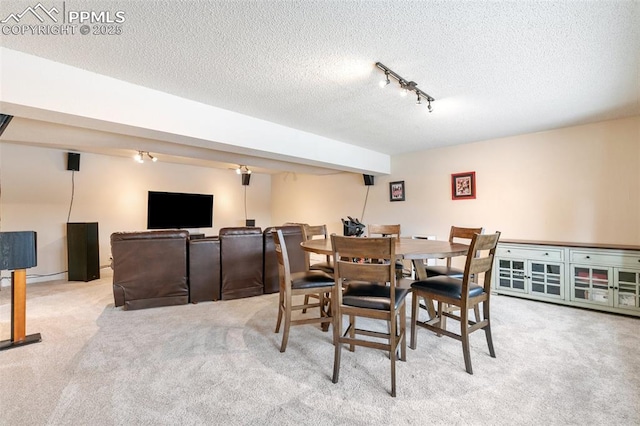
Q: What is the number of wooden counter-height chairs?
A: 6